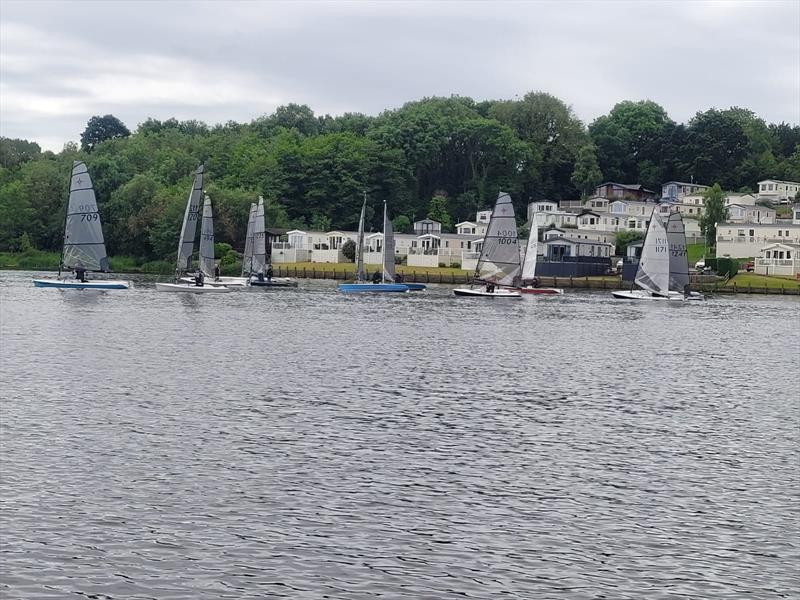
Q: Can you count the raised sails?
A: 11